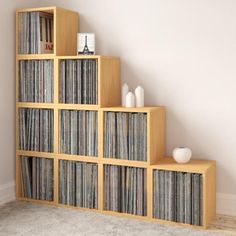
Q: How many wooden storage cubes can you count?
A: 10